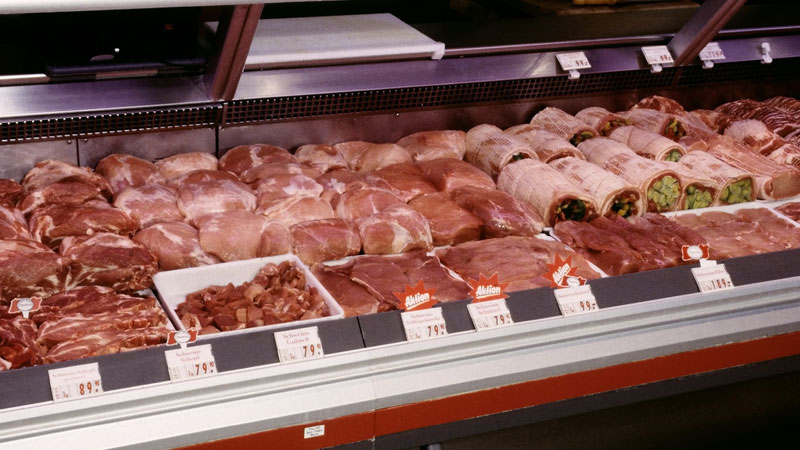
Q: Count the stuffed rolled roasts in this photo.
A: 11